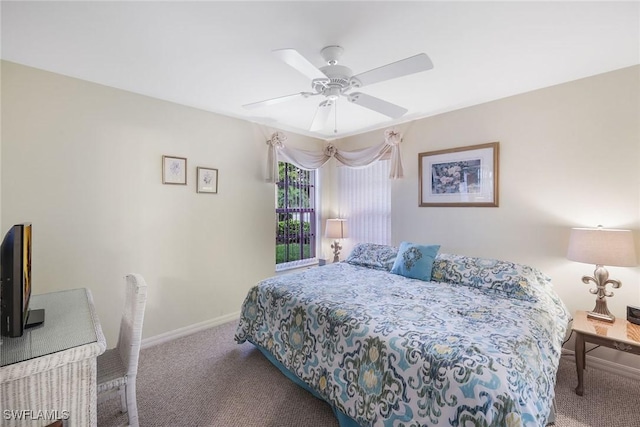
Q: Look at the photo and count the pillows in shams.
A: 2